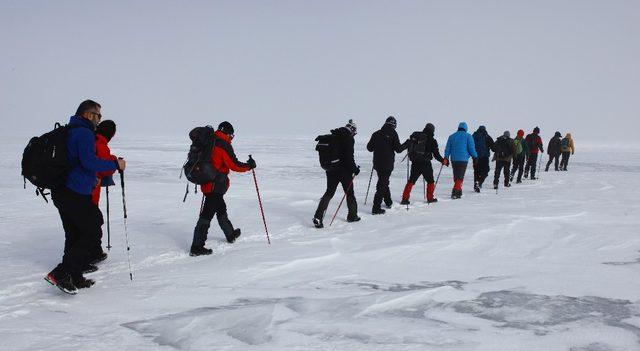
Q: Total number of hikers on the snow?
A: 13